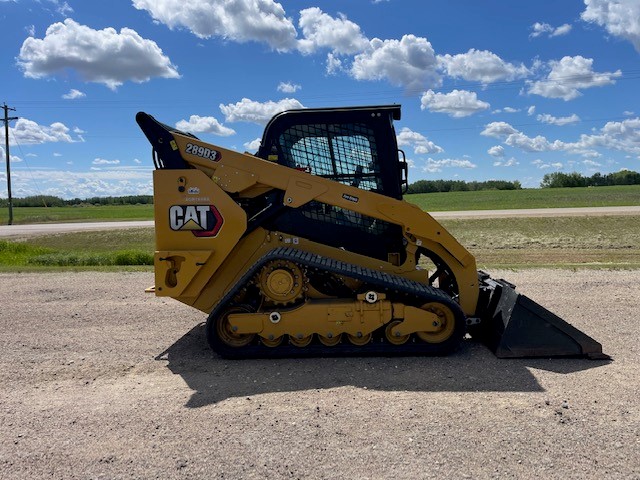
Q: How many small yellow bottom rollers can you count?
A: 5